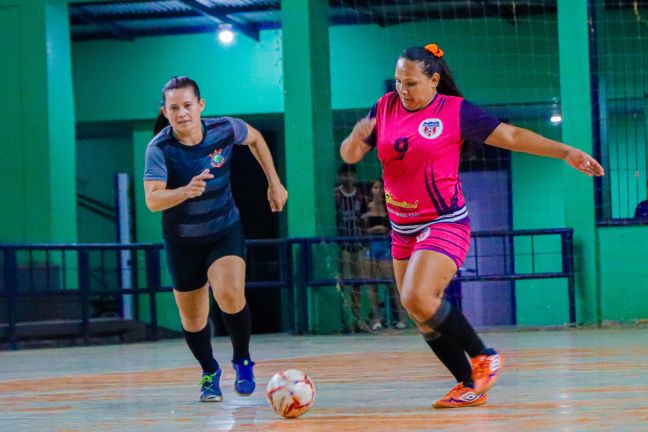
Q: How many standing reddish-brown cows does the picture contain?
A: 0